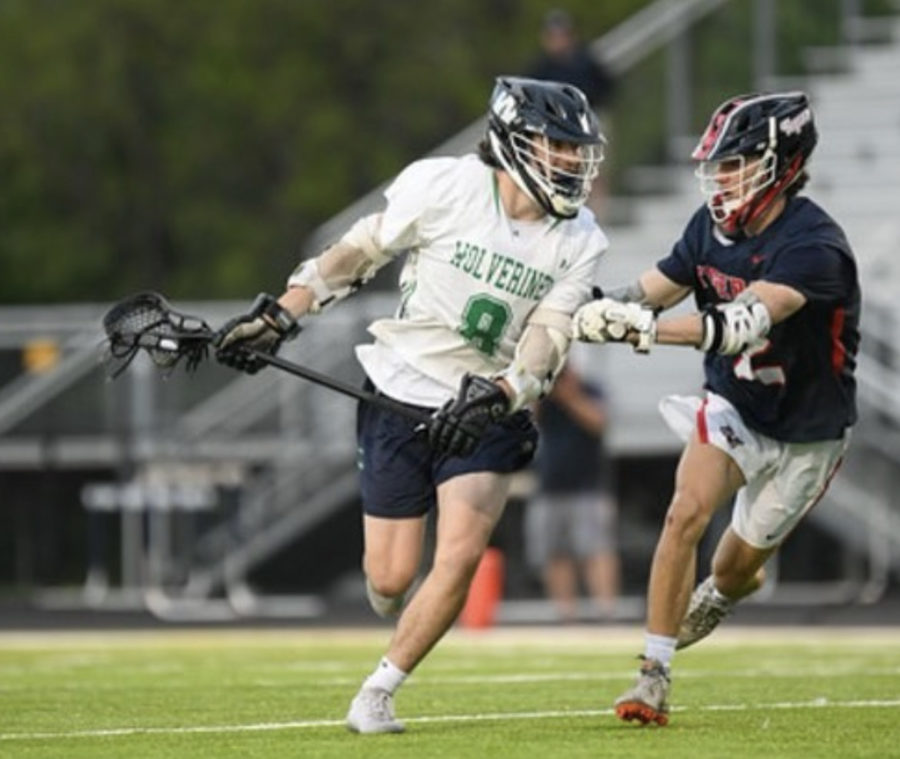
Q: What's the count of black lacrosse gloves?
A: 2